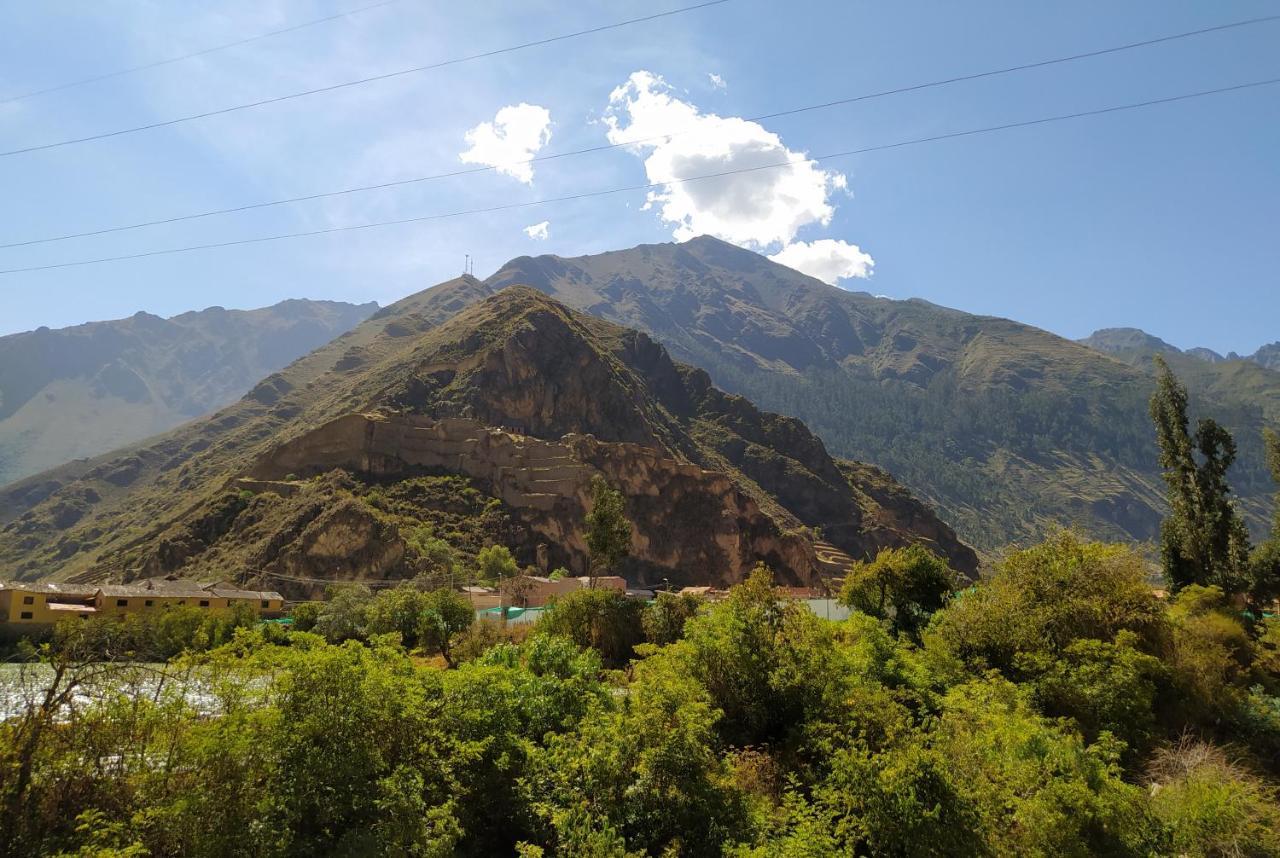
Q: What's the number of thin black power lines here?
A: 4